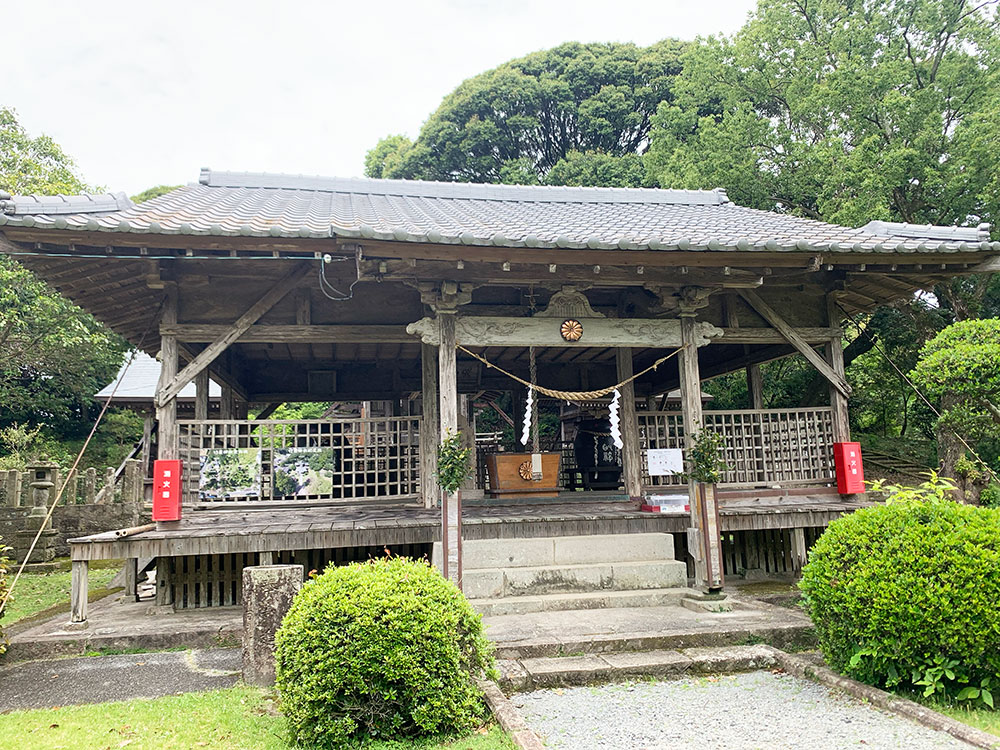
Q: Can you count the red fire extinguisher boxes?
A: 2